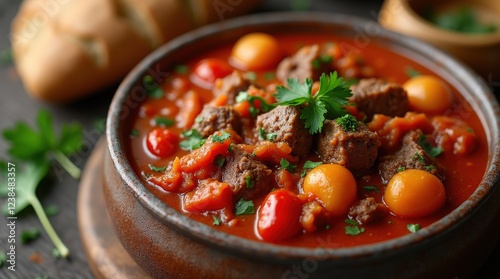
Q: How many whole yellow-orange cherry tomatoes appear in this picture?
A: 4